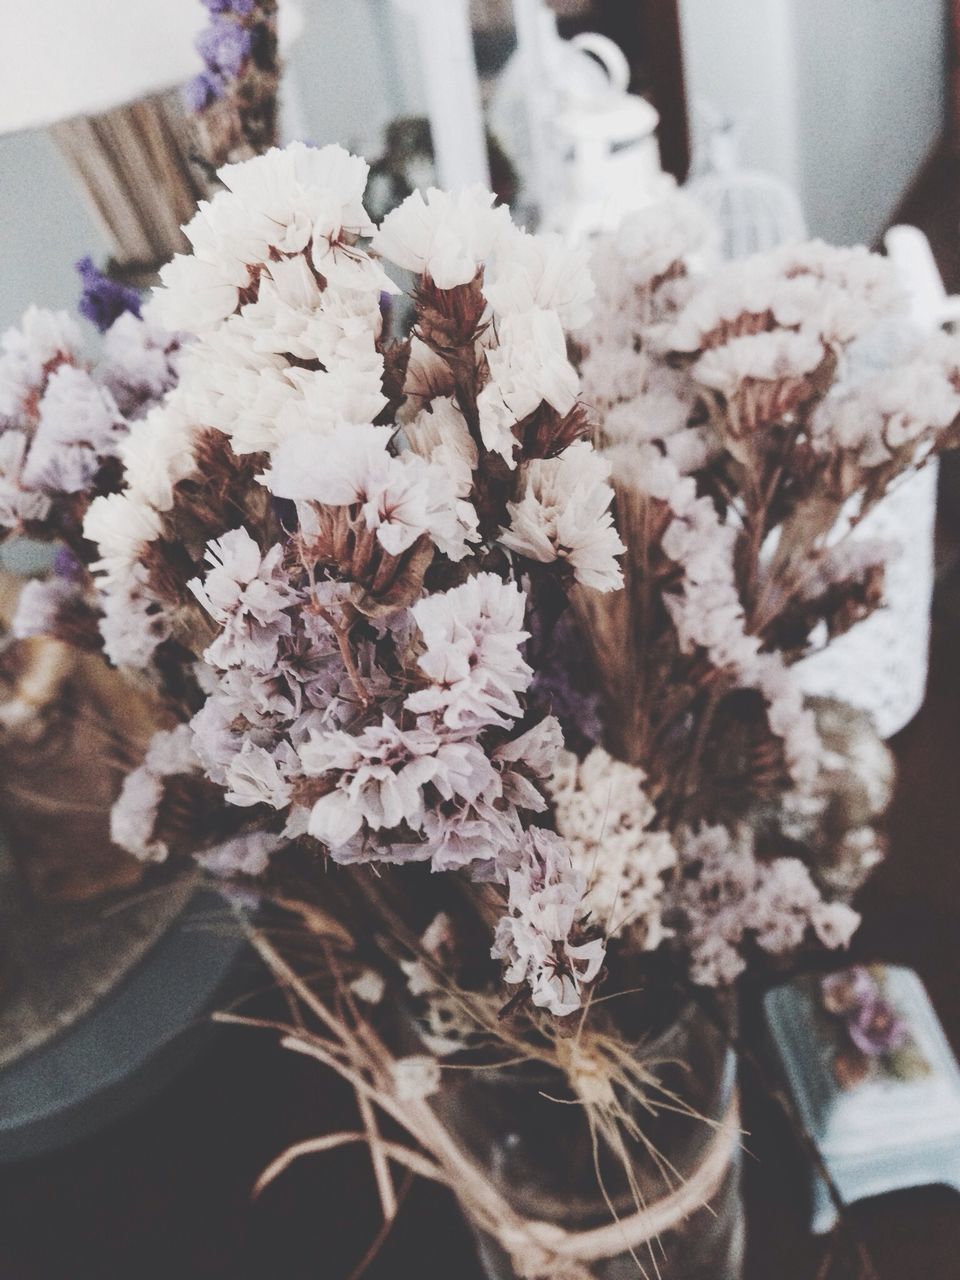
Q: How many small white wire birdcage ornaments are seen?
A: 1